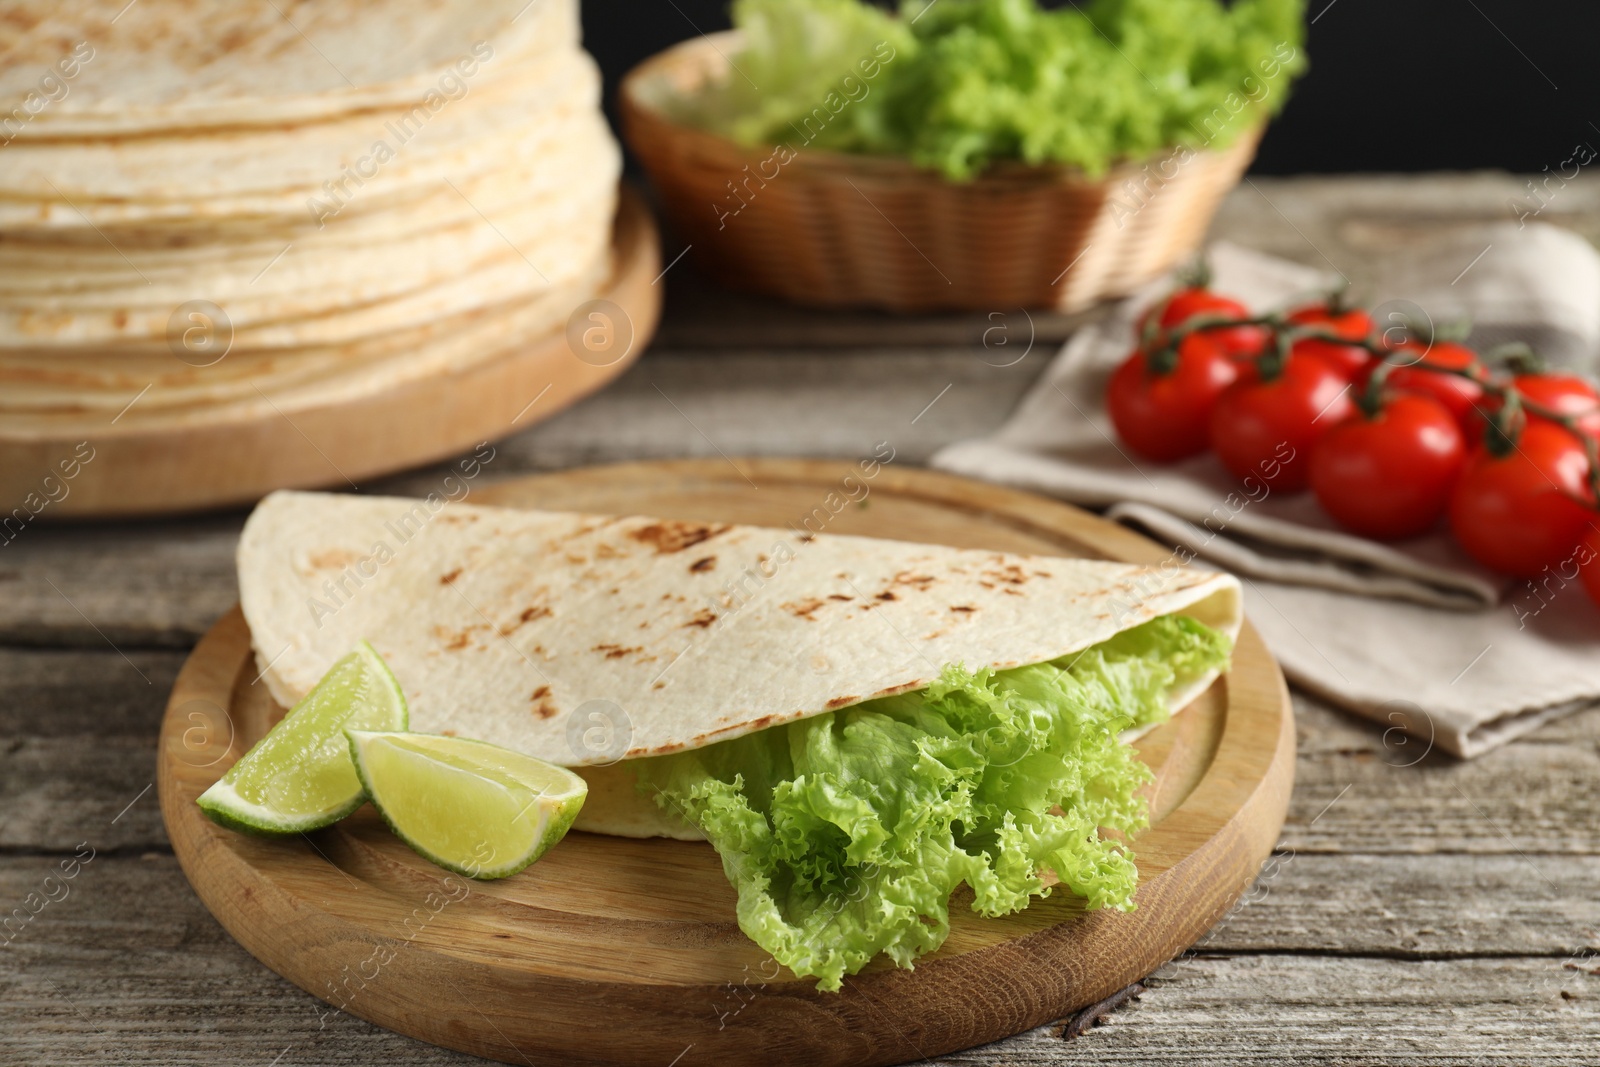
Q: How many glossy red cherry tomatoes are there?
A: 9